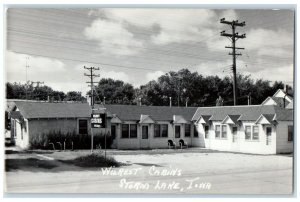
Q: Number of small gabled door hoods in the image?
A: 6